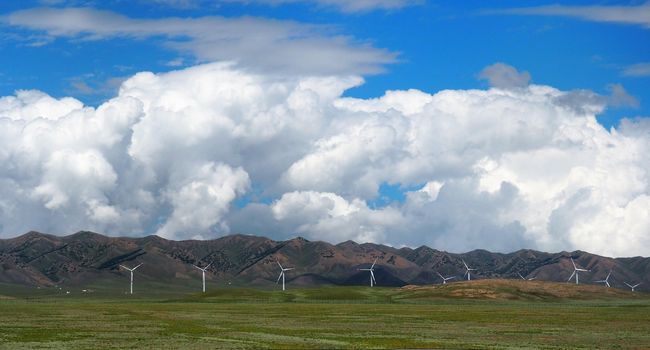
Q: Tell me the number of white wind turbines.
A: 10